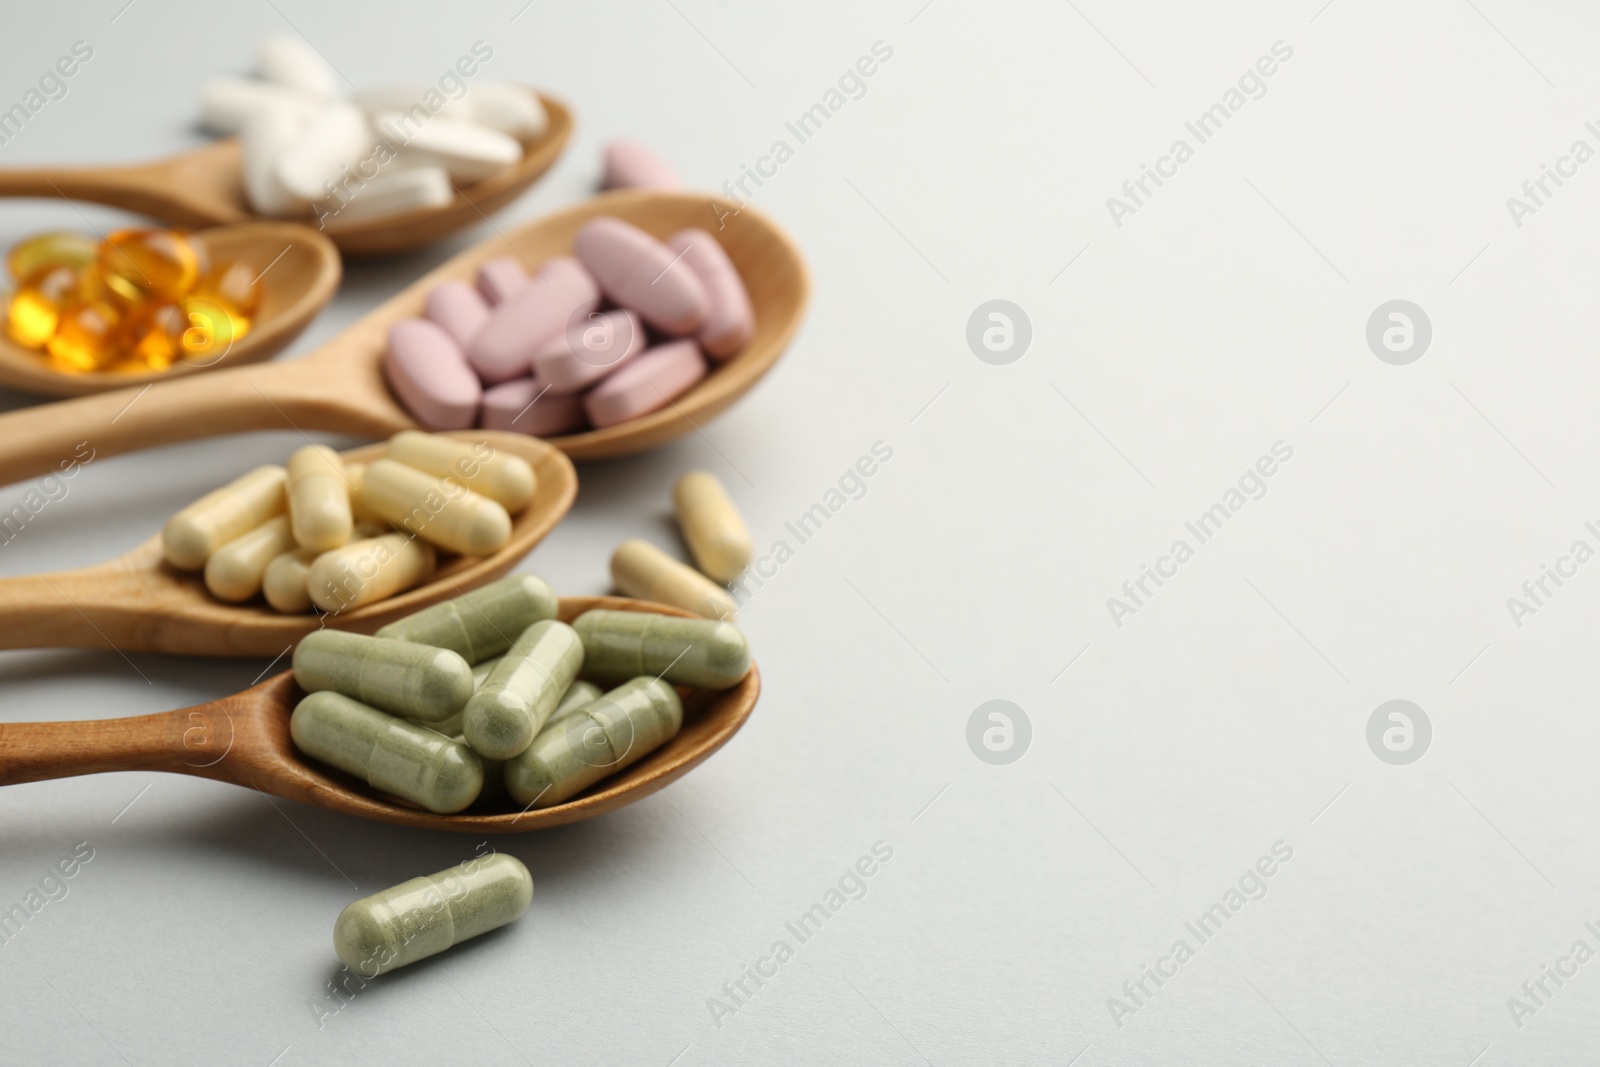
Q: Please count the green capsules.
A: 9